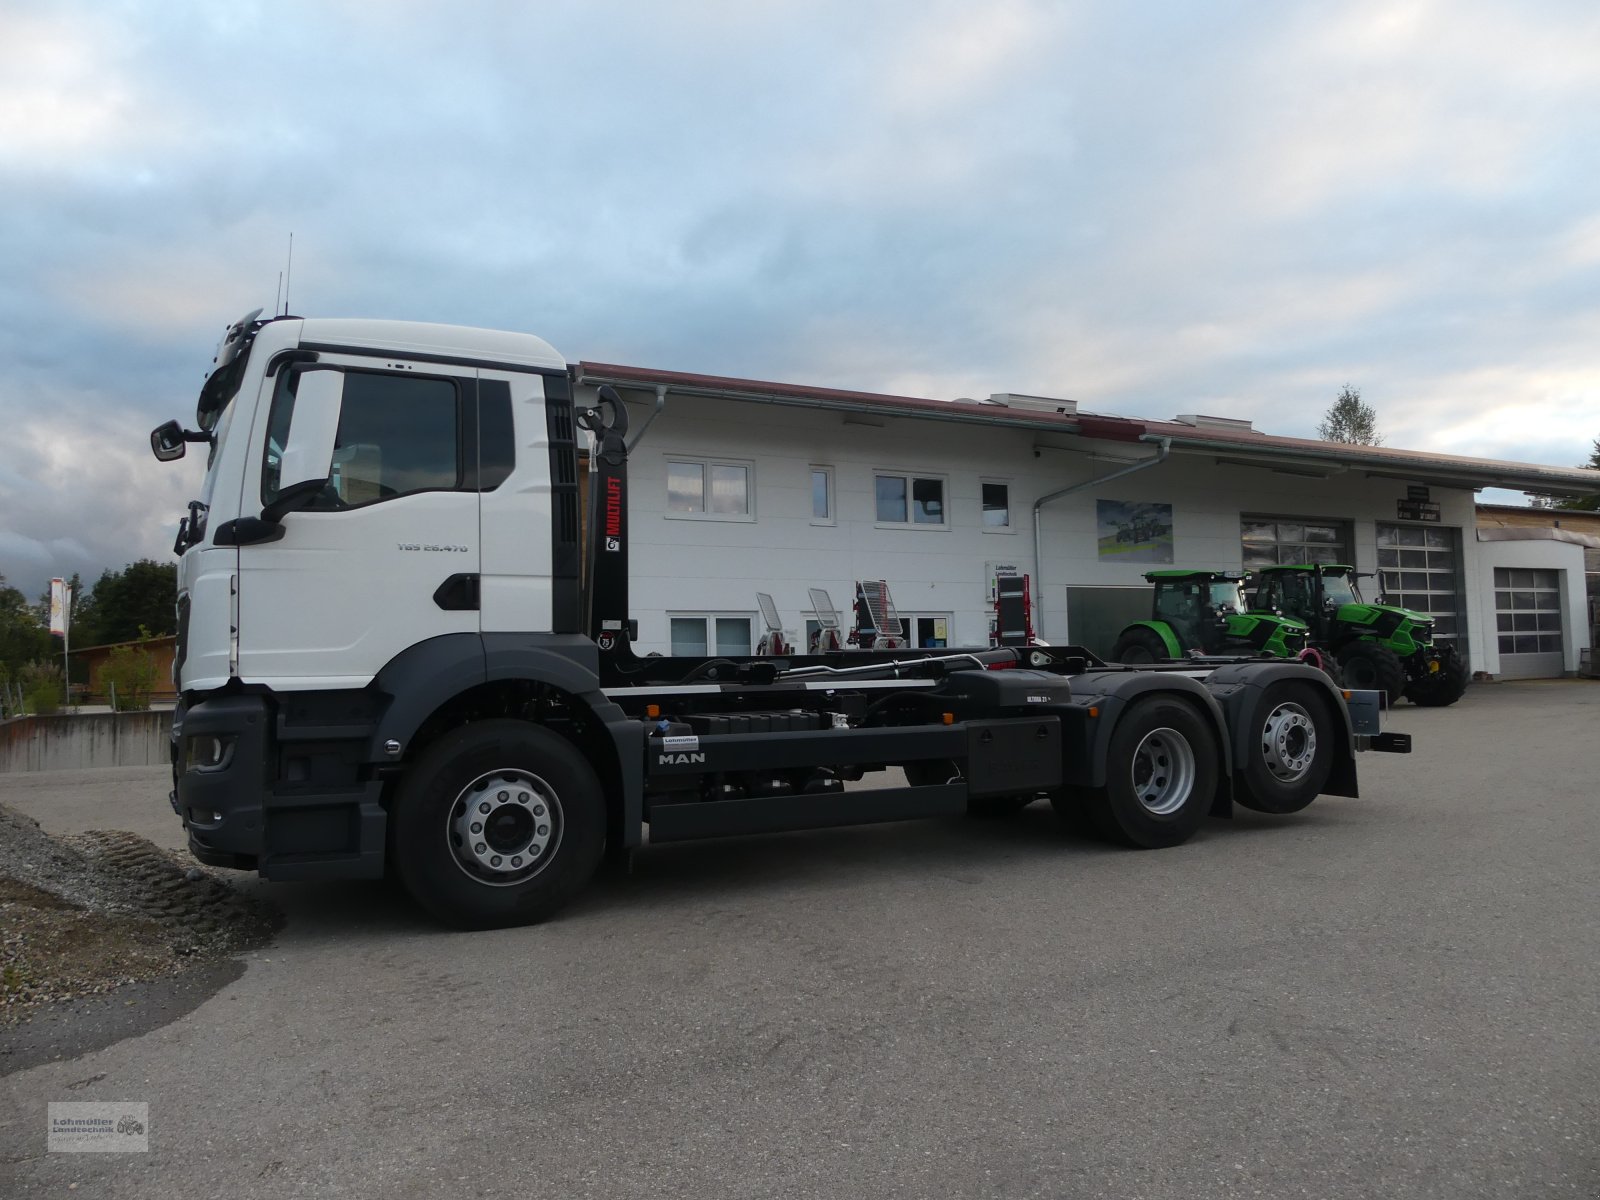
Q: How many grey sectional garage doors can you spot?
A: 3